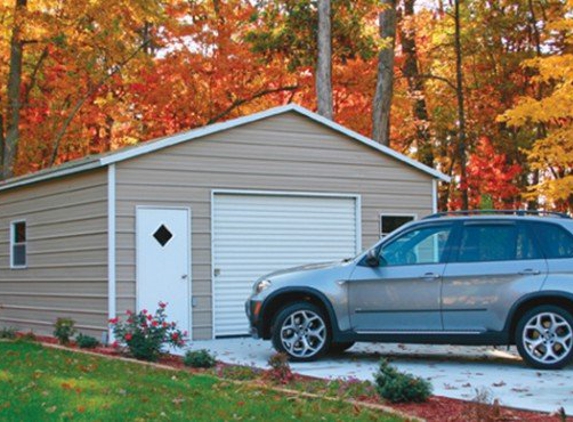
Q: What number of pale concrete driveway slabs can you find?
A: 1